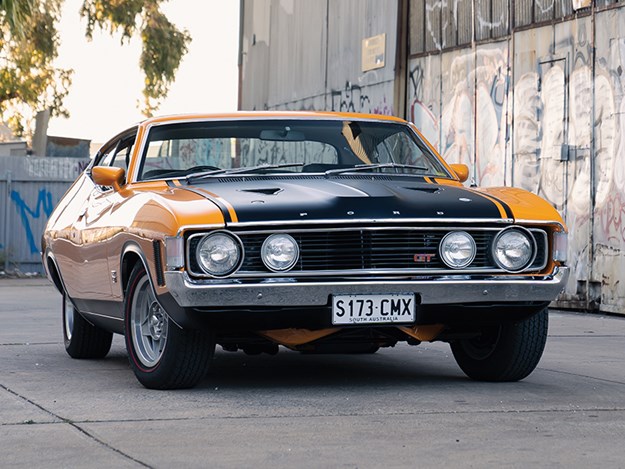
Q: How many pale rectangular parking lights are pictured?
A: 2